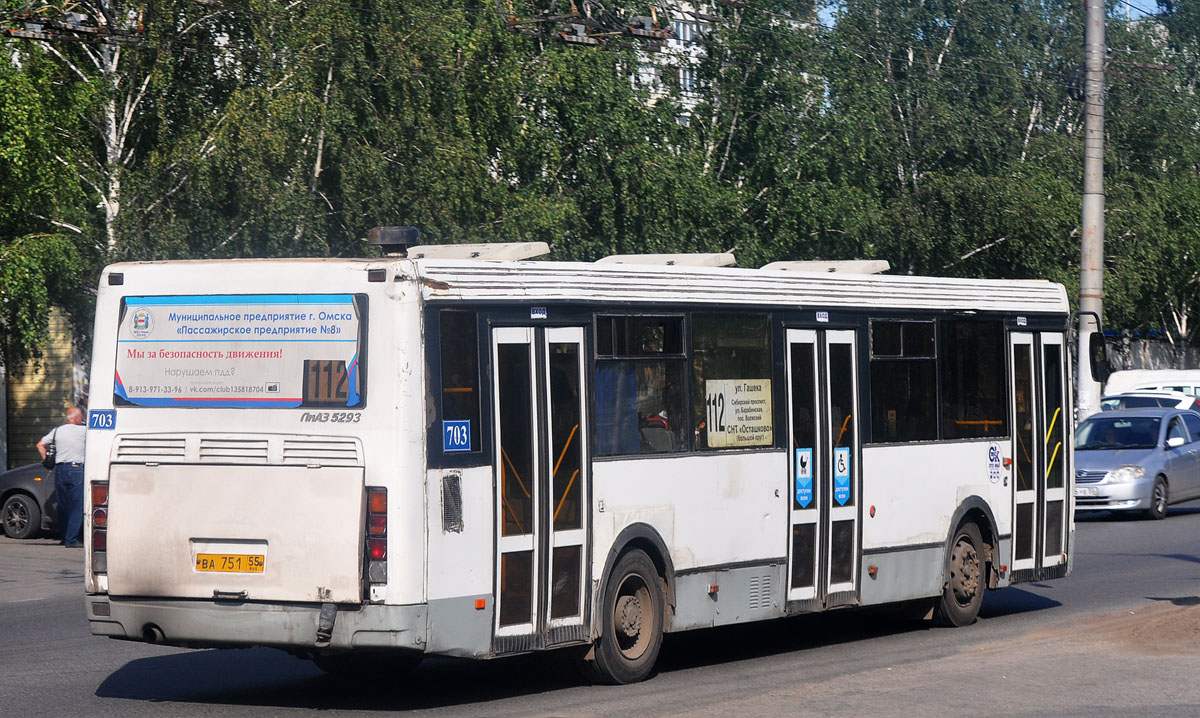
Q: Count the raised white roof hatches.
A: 3